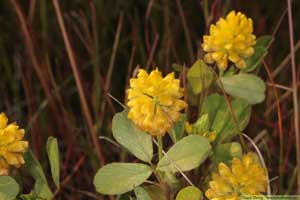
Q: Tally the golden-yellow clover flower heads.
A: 4